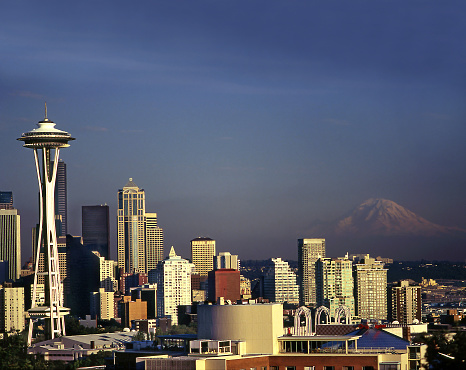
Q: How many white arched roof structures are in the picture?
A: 3